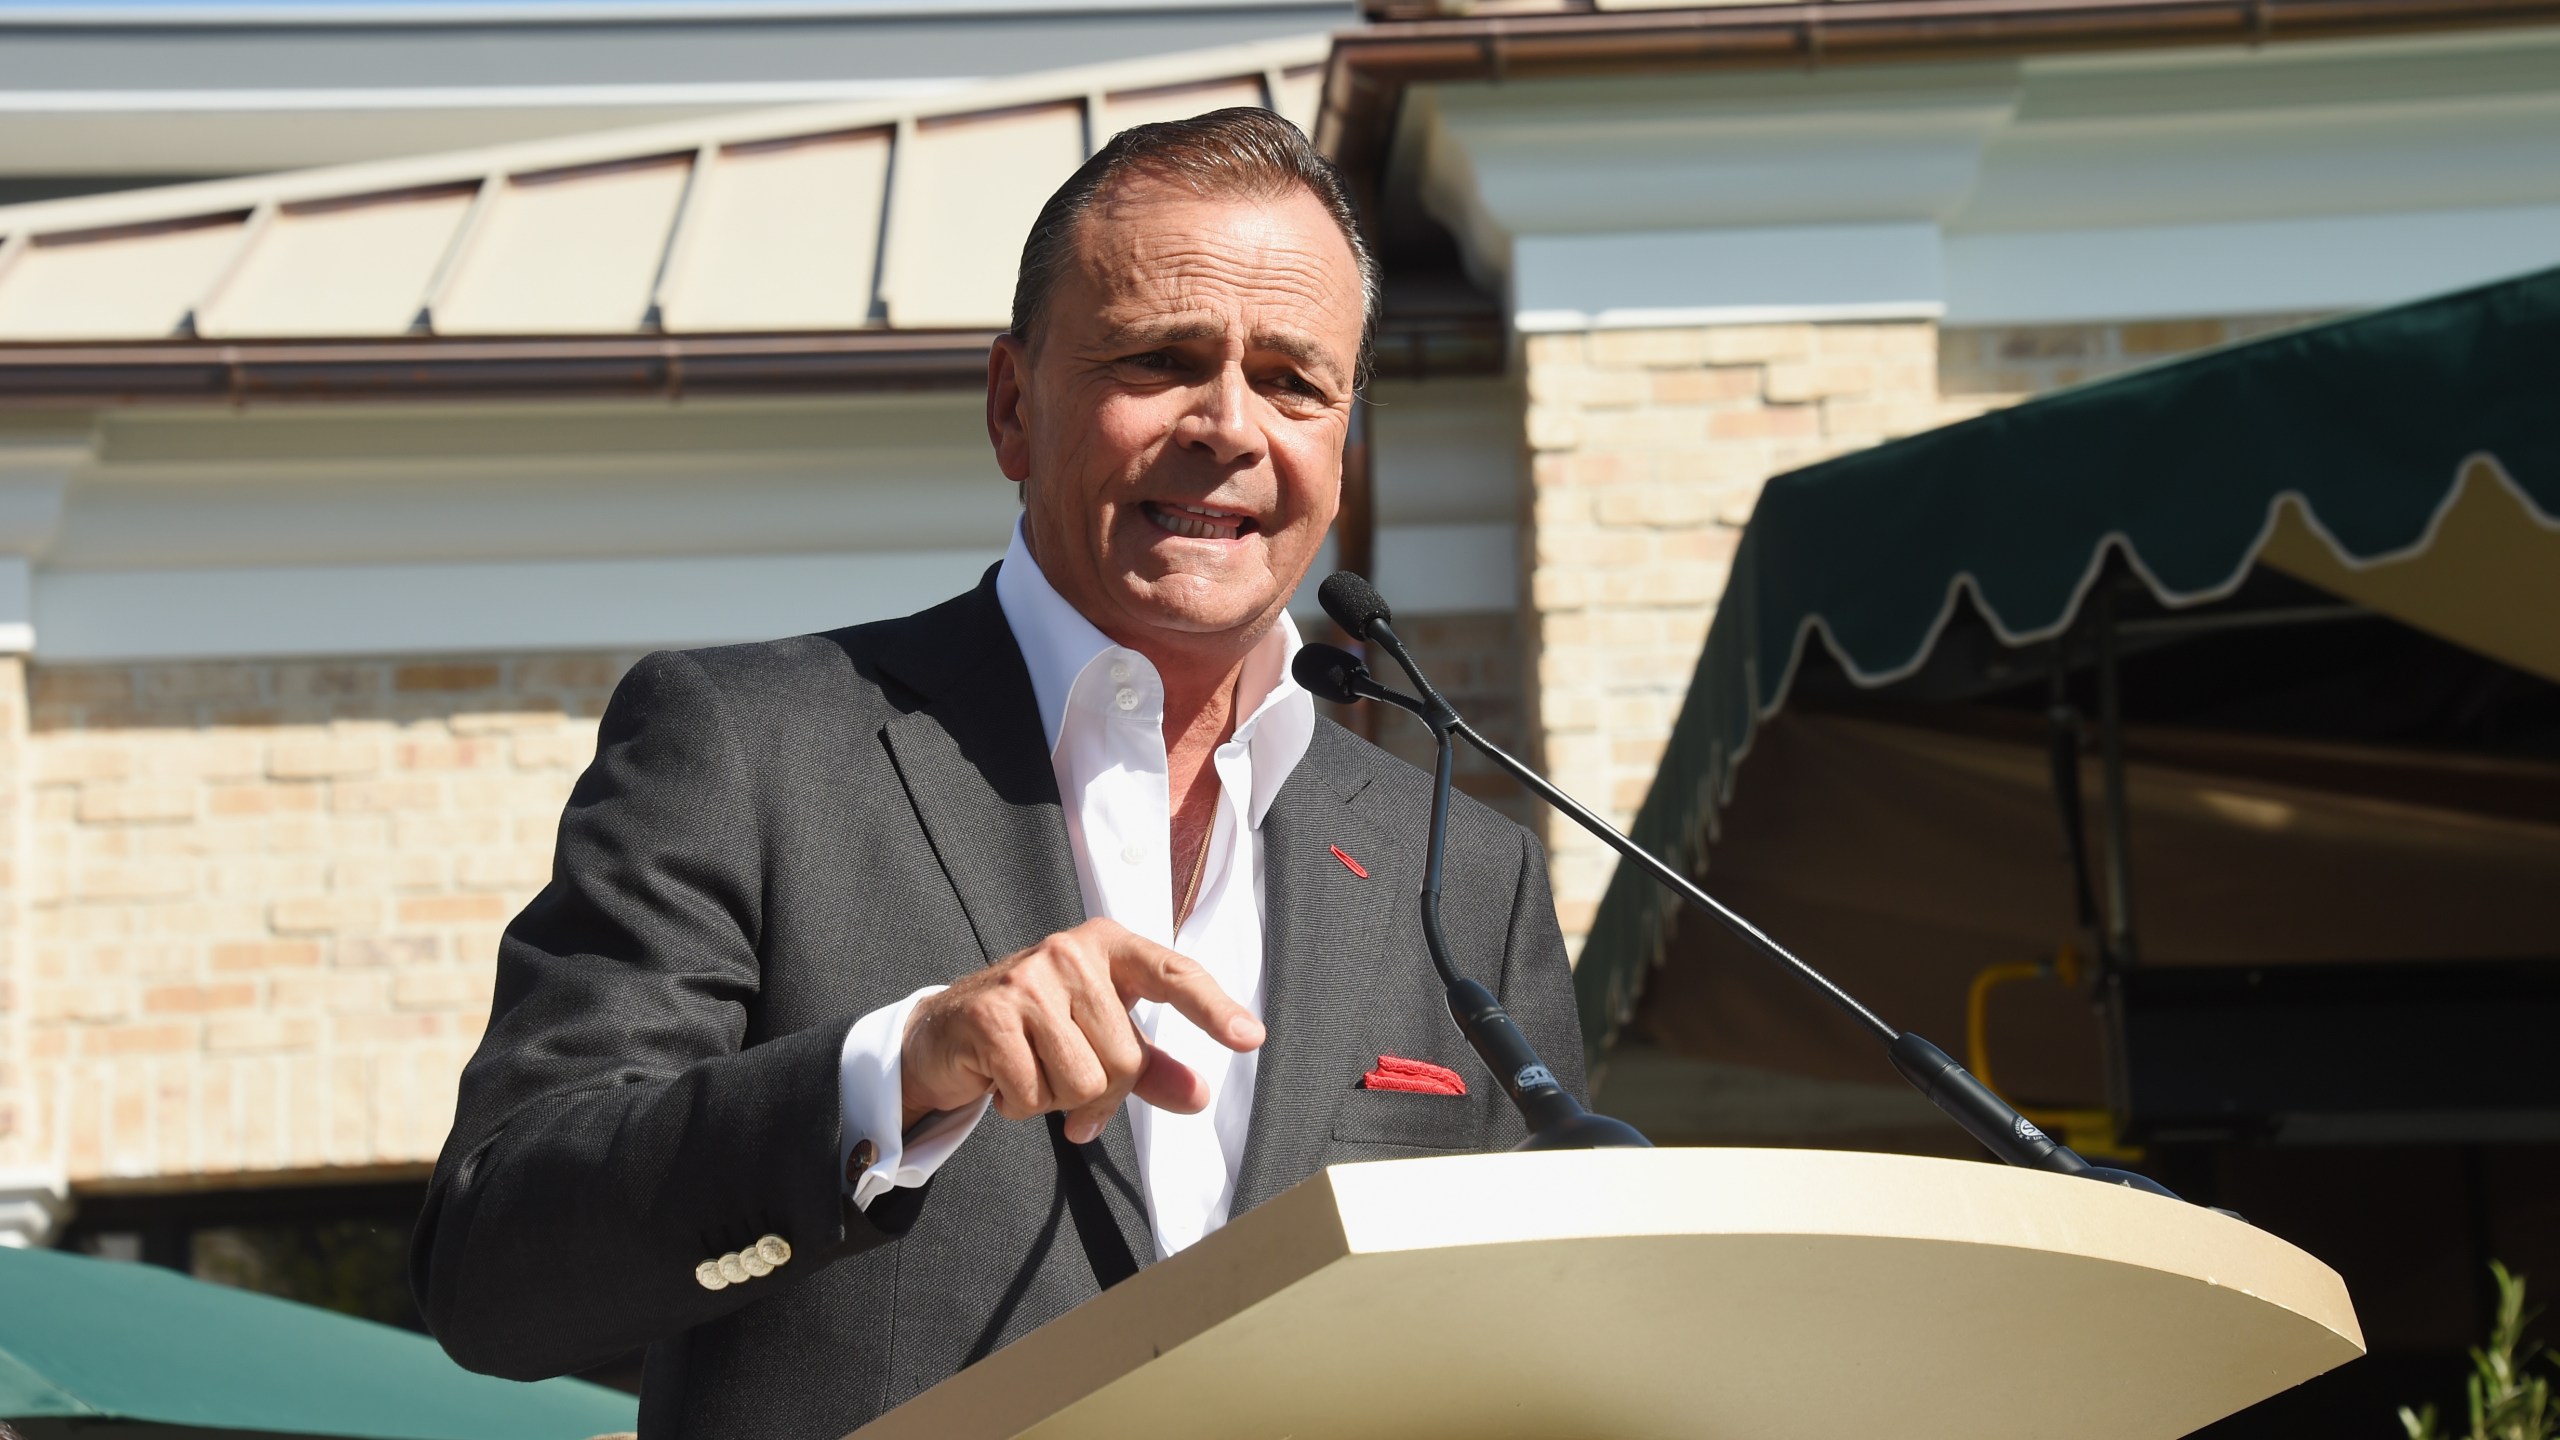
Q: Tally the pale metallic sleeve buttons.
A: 4